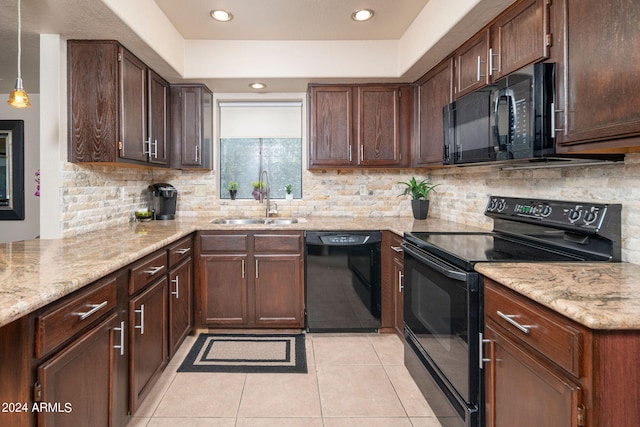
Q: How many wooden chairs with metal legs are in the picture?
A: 0